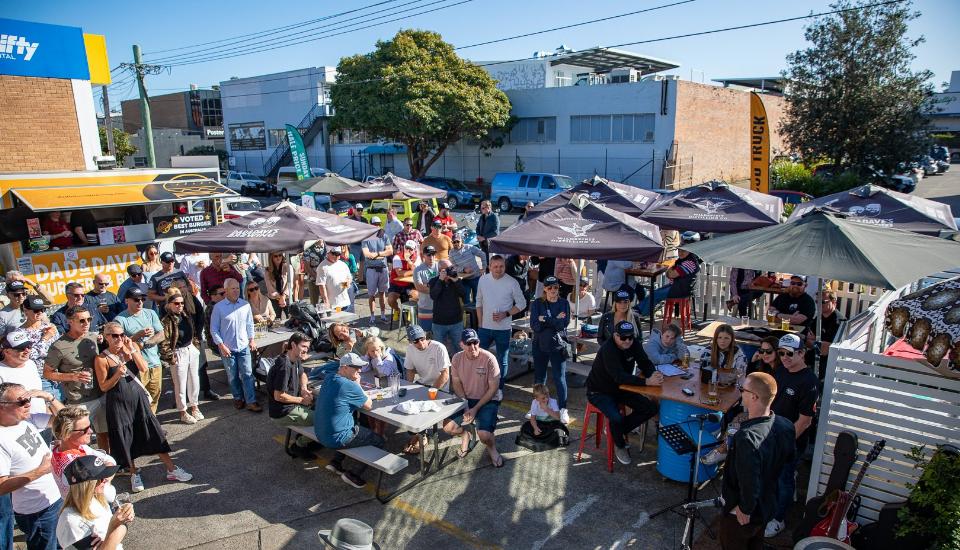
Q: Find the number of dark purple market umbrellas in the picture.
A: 6